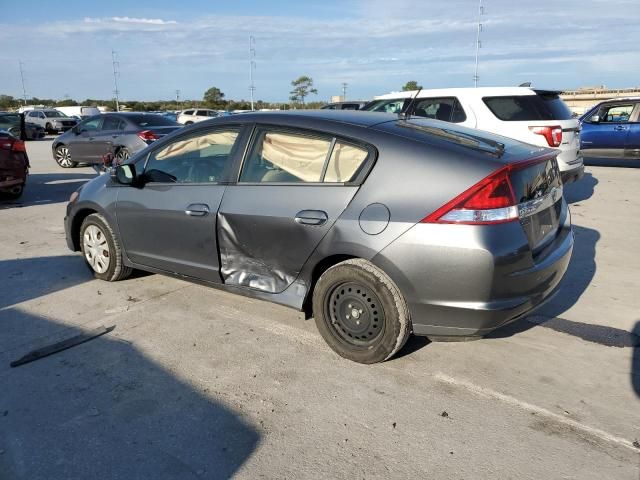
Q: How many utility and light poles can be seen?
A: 6